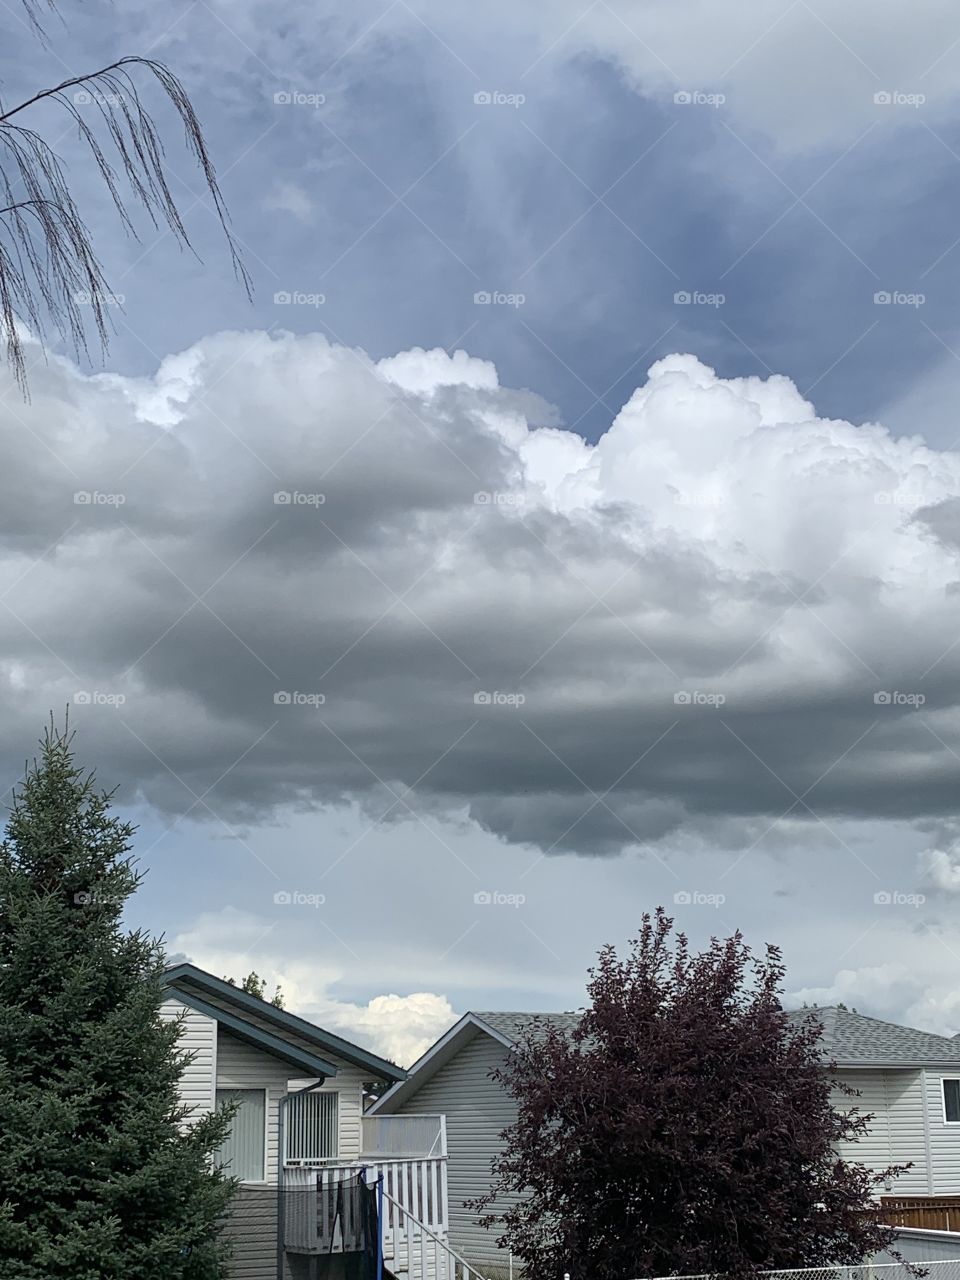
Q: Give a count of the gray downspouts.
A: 1